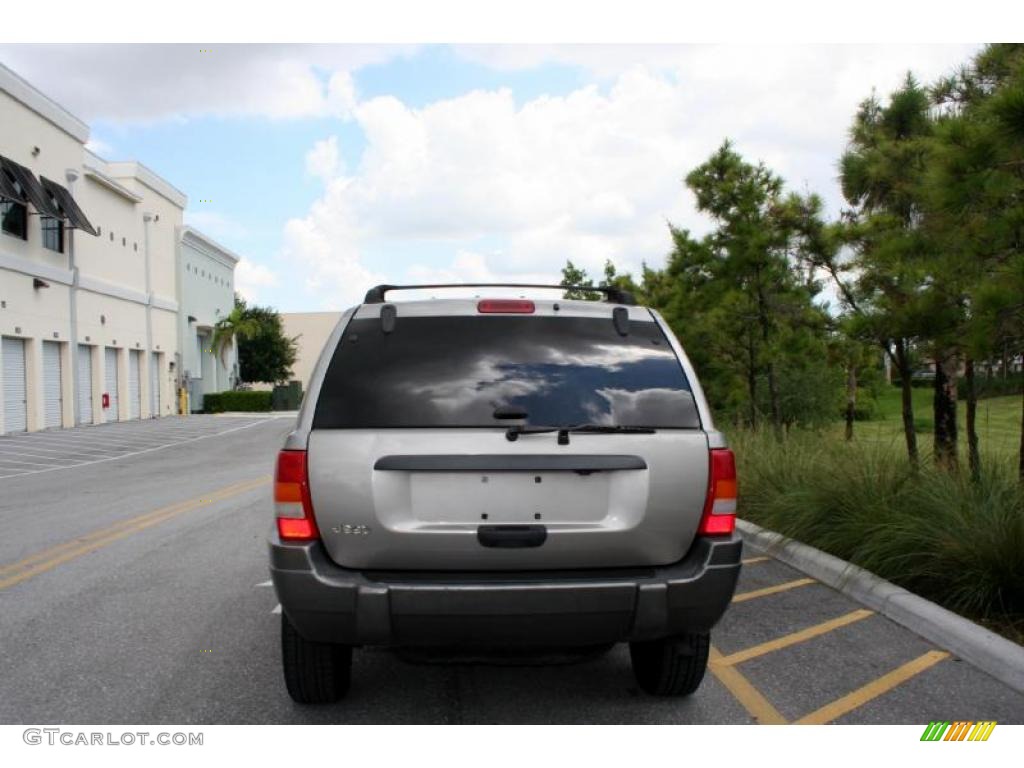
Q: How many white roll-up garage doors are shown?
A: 6